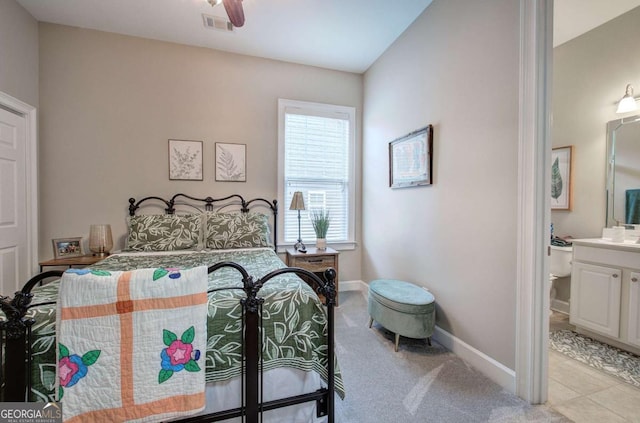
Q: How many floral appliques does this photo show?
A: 4